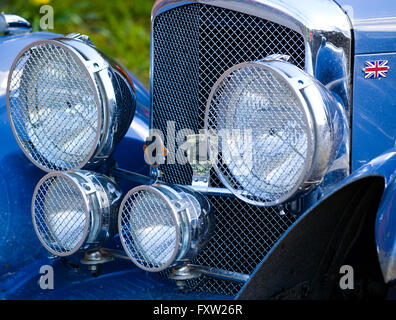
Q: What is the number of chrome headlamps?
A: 4